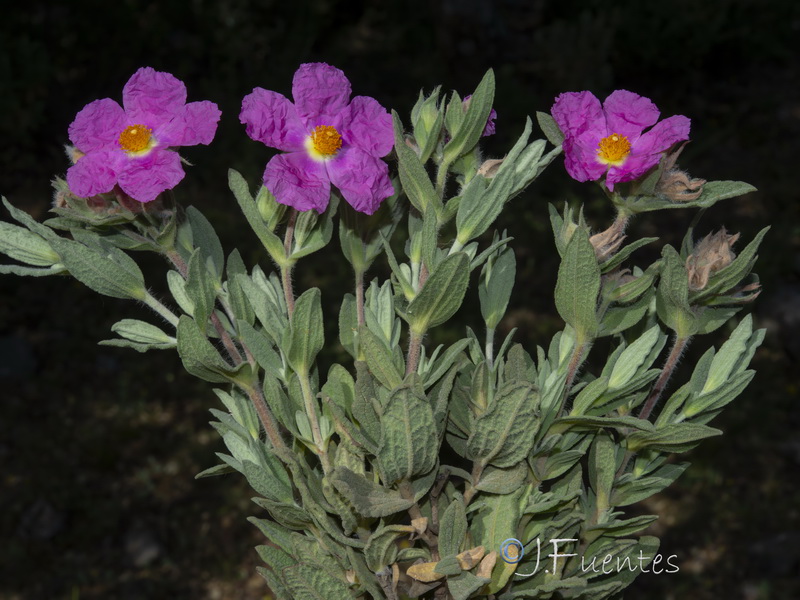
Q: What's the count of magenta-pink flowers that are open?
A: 3